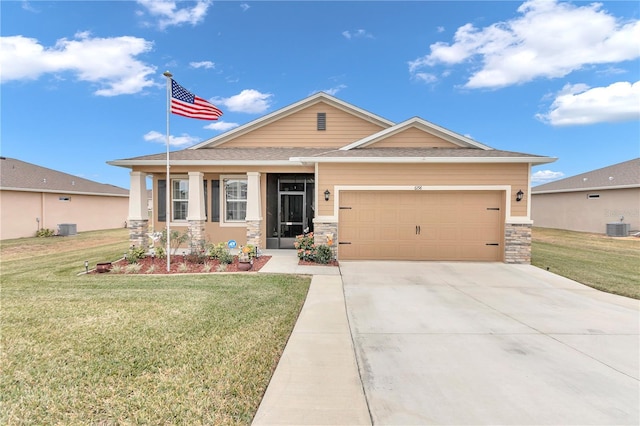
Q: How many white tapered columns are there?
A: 3